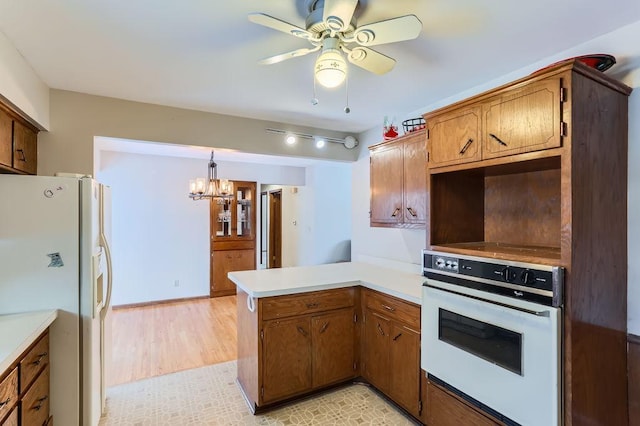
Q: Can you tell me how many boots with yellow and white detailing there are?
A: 0